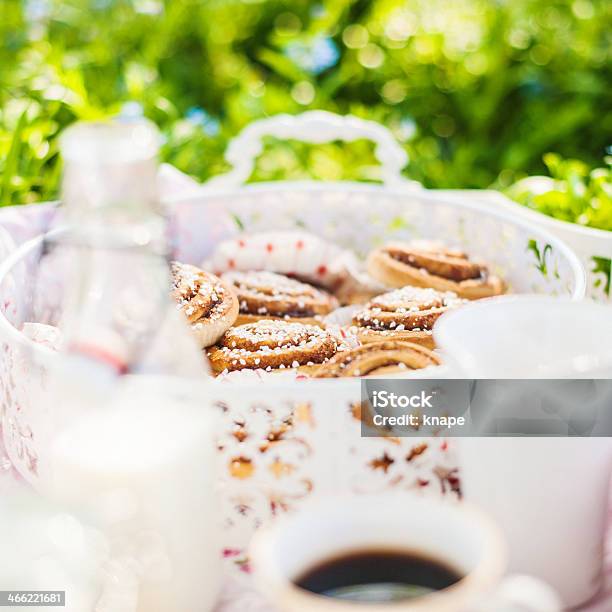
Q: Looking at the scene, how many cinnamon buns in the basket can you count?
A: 6